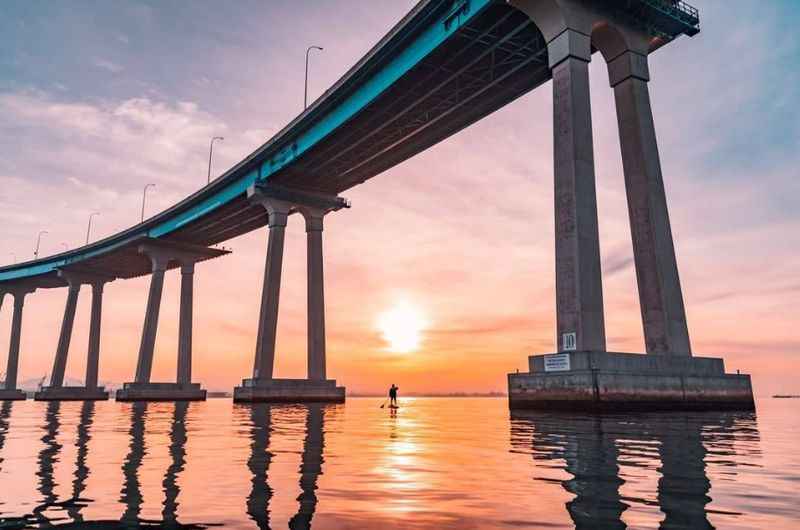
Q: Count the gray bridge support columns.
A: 9